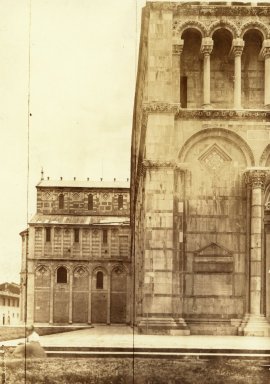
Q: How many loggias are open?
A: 3